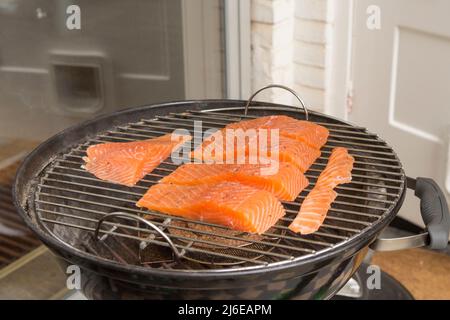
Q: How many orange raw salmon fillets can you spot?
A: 6